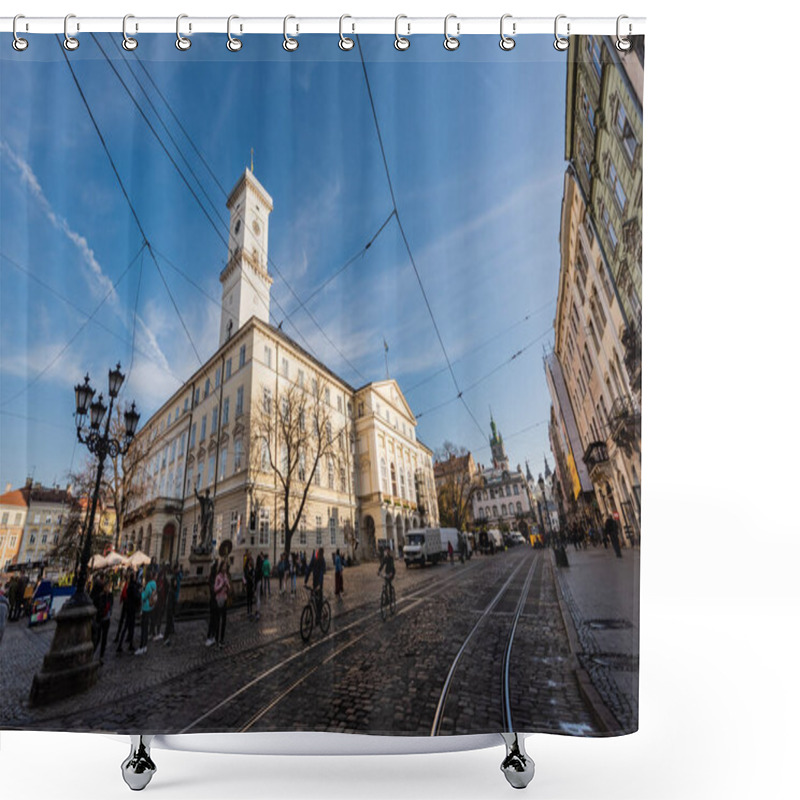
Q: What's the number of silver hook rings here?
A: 12